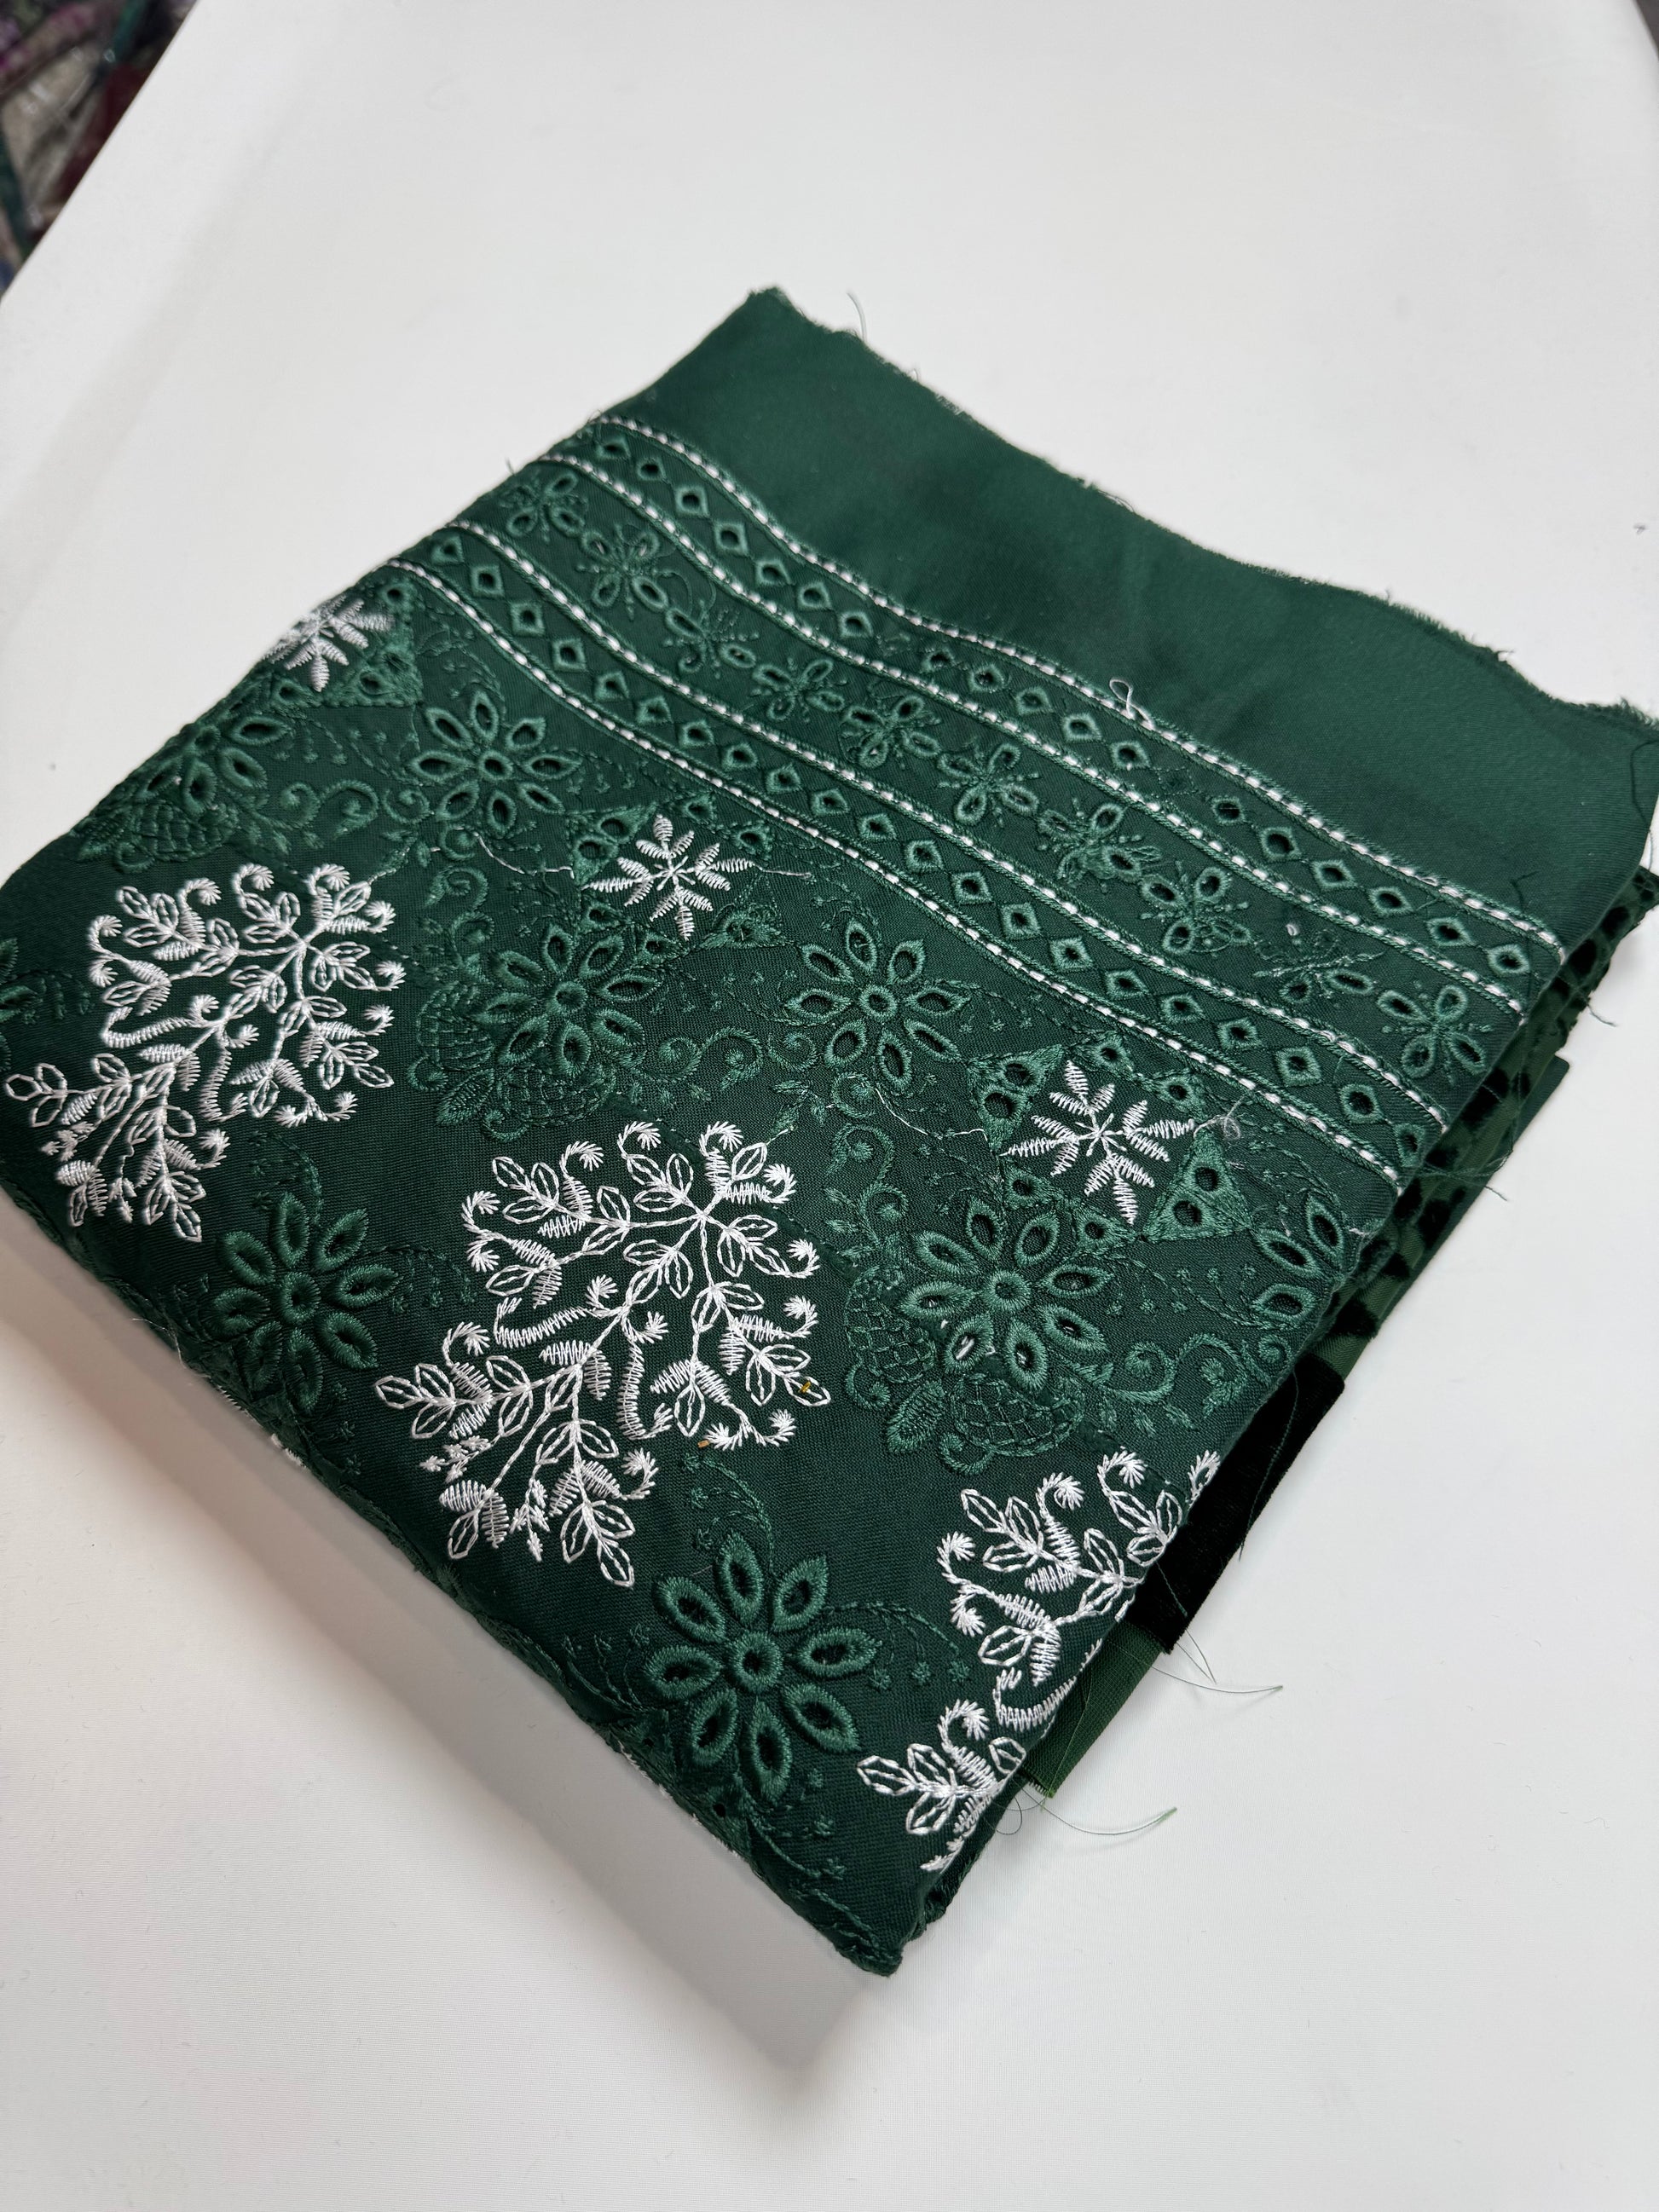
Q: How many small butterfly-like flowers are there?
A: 10